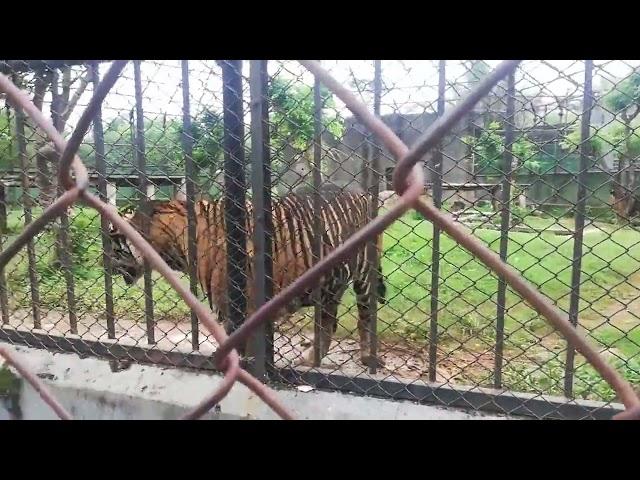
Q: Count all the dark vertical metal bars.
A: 13